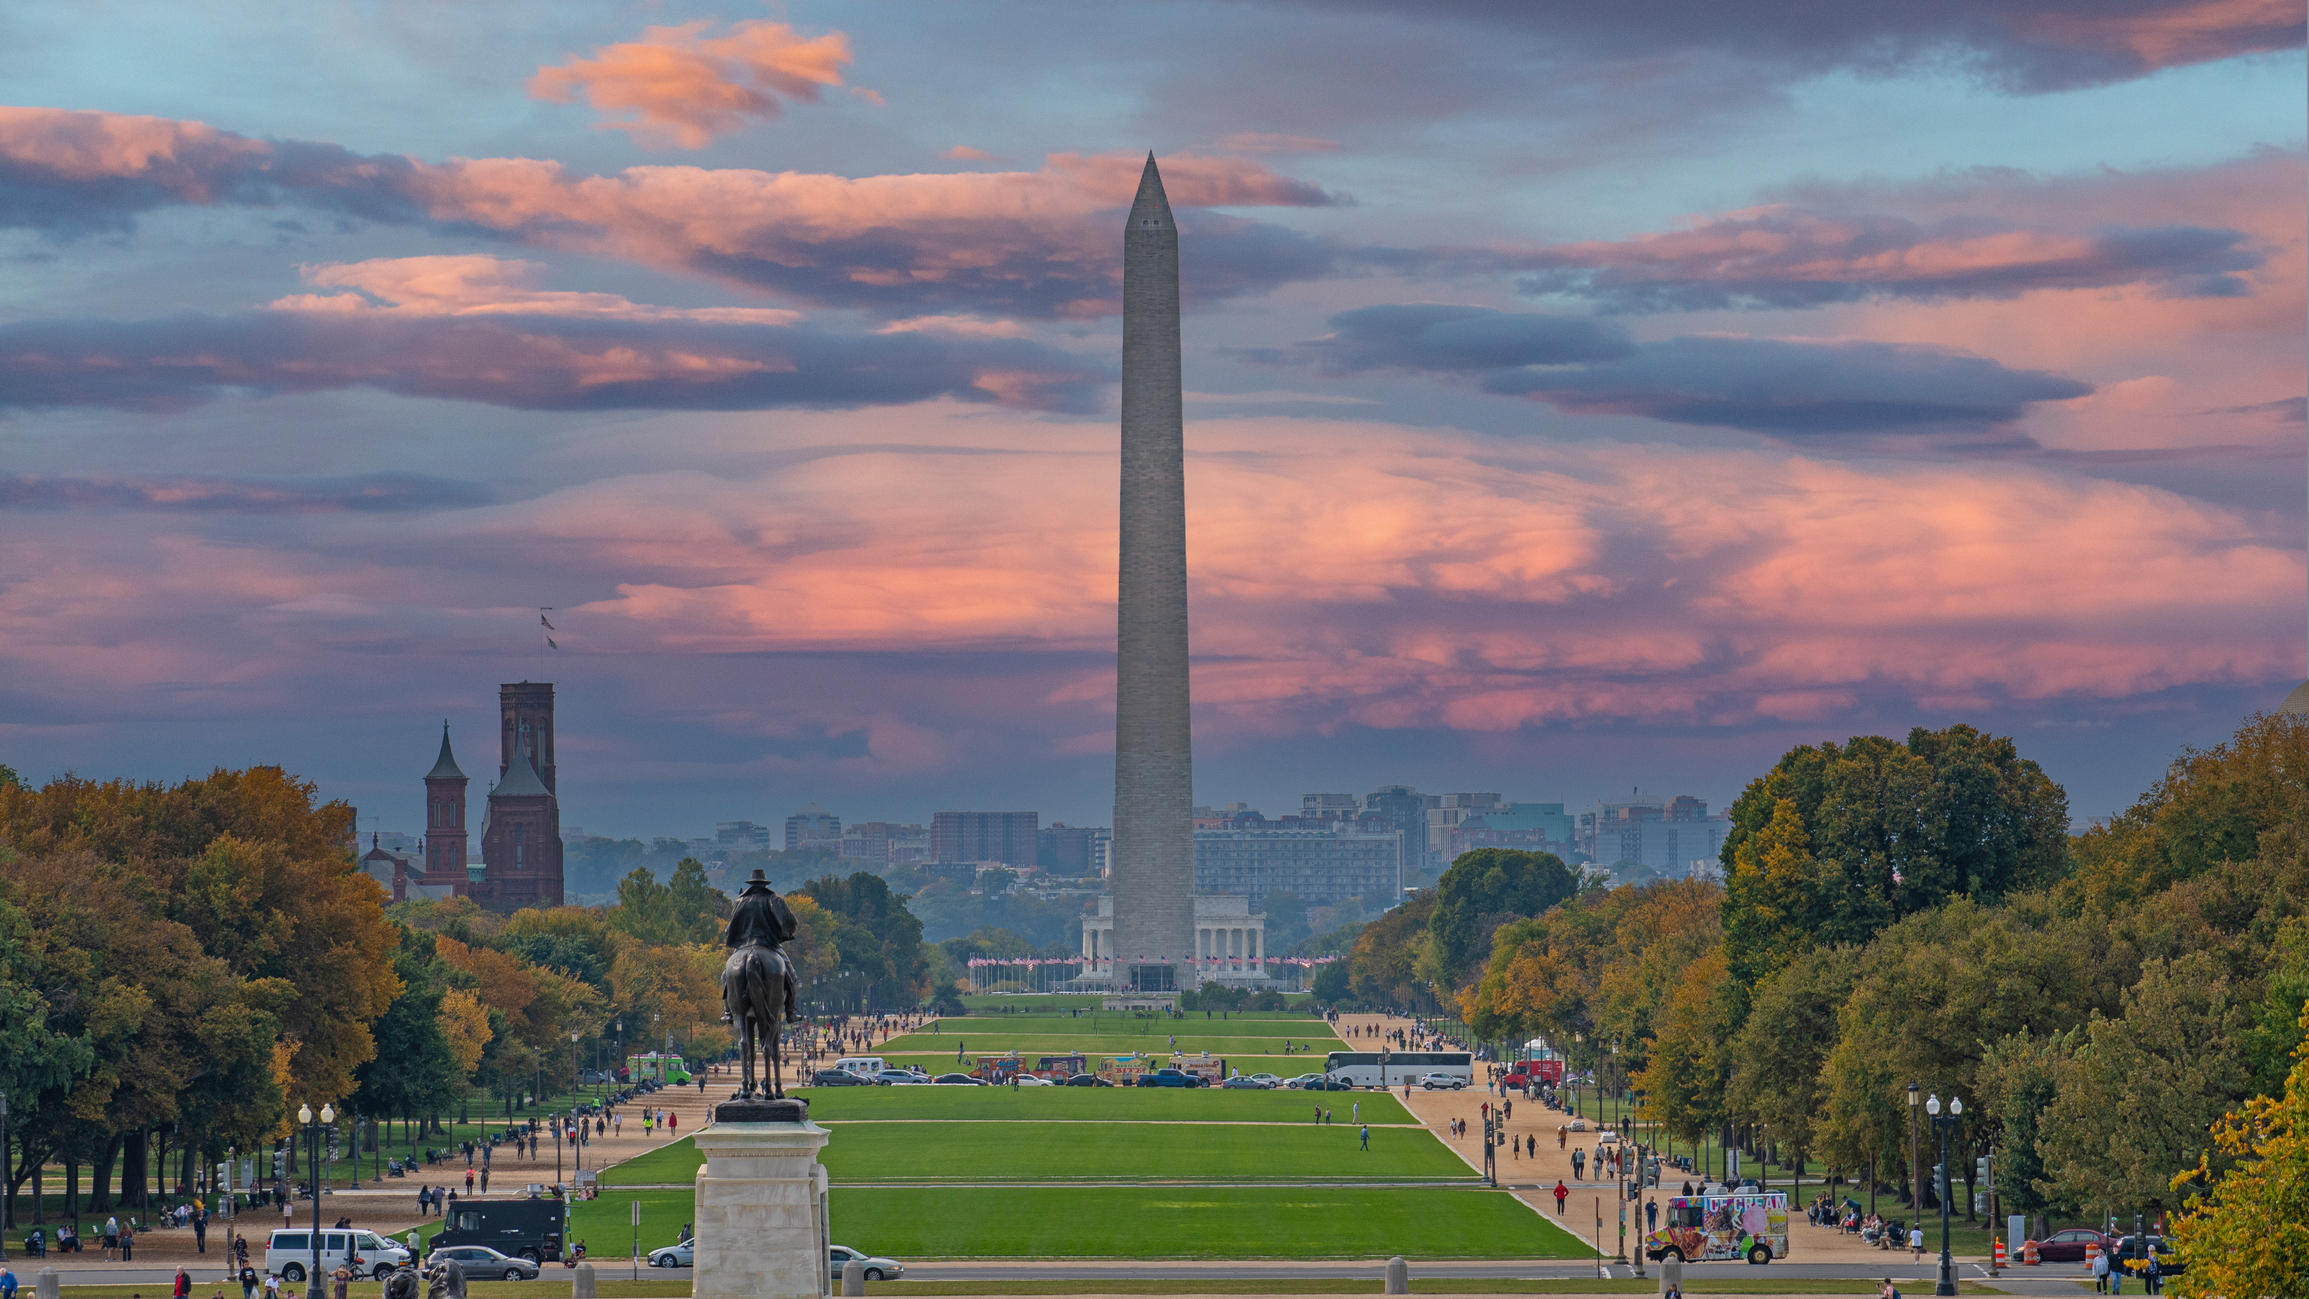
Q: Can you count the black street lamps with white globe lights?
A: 2